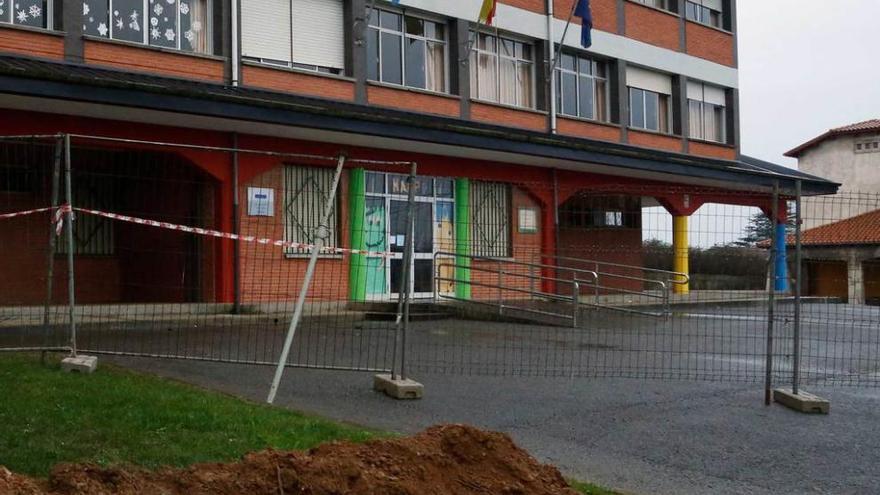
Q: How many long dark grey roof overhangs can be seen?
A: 1